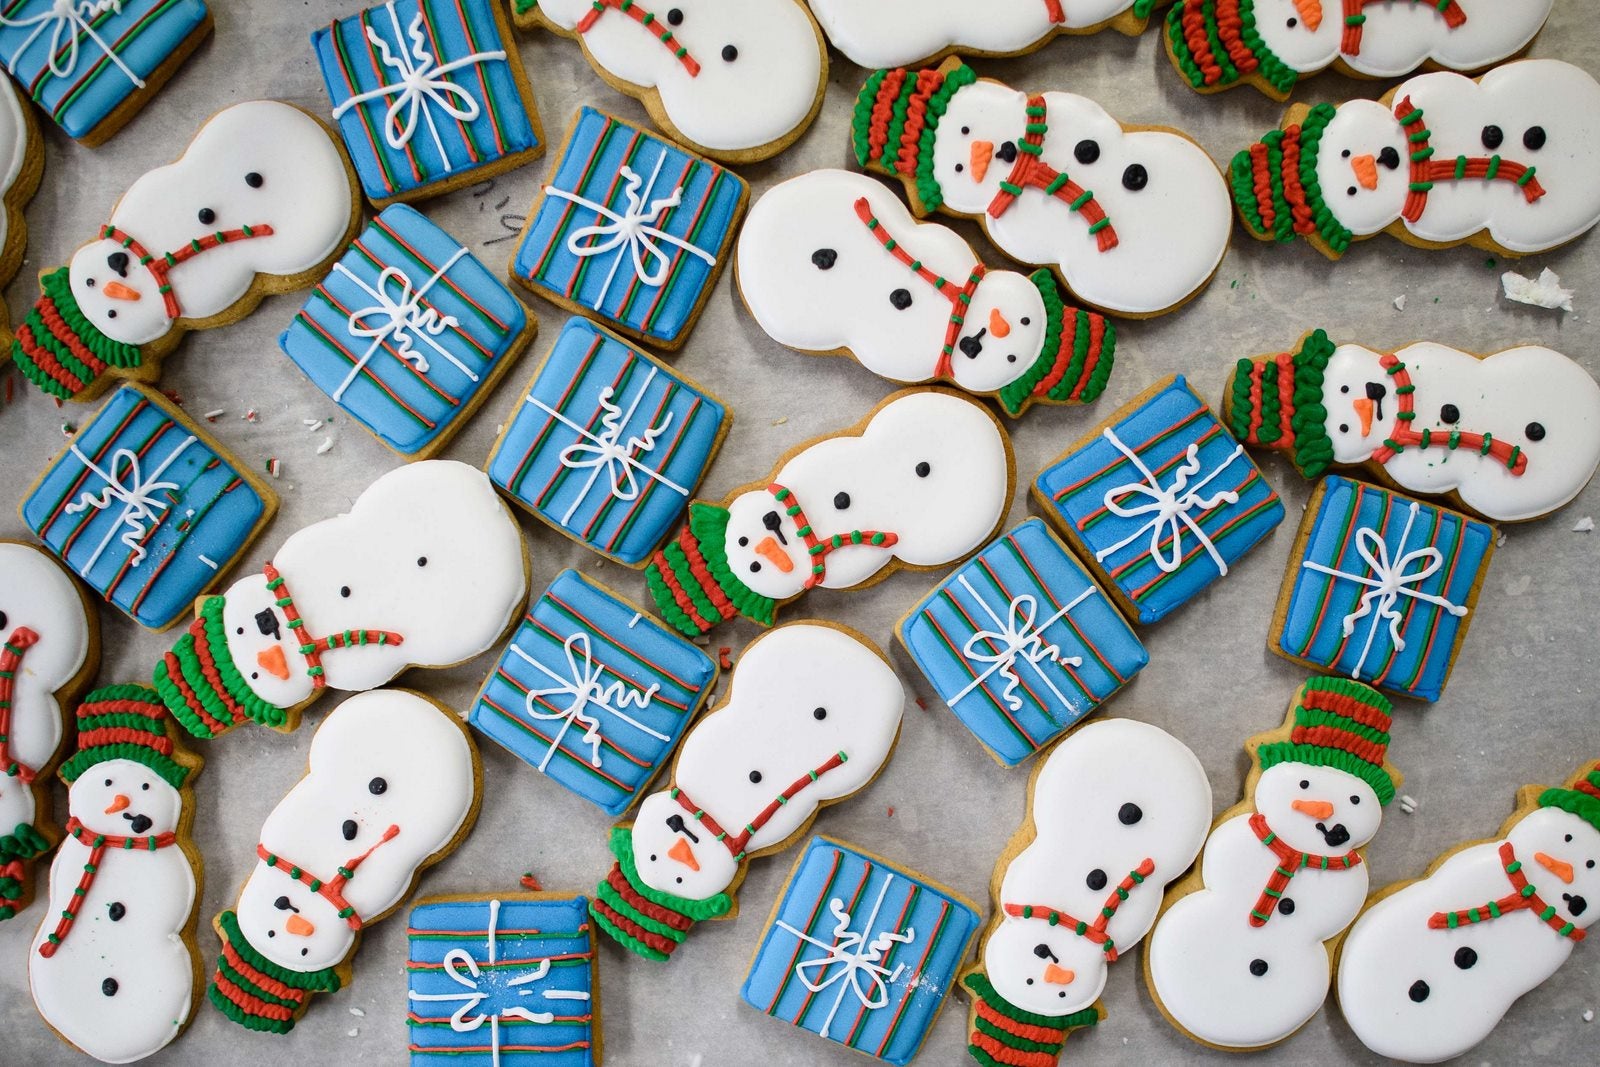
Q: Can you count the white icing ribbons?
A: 12